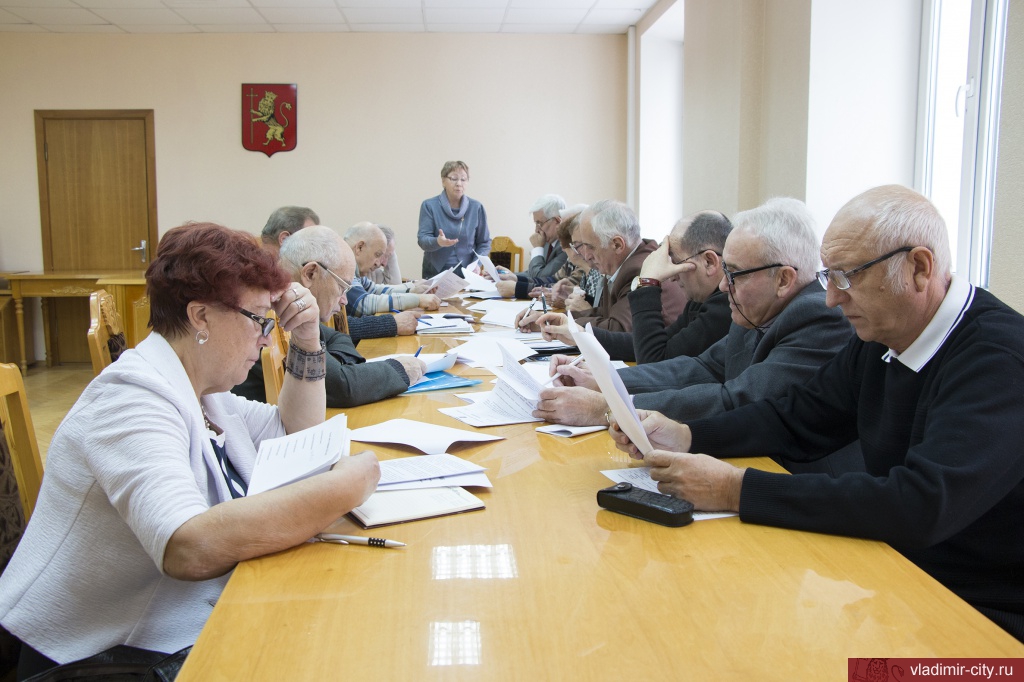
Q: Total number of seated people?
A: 13